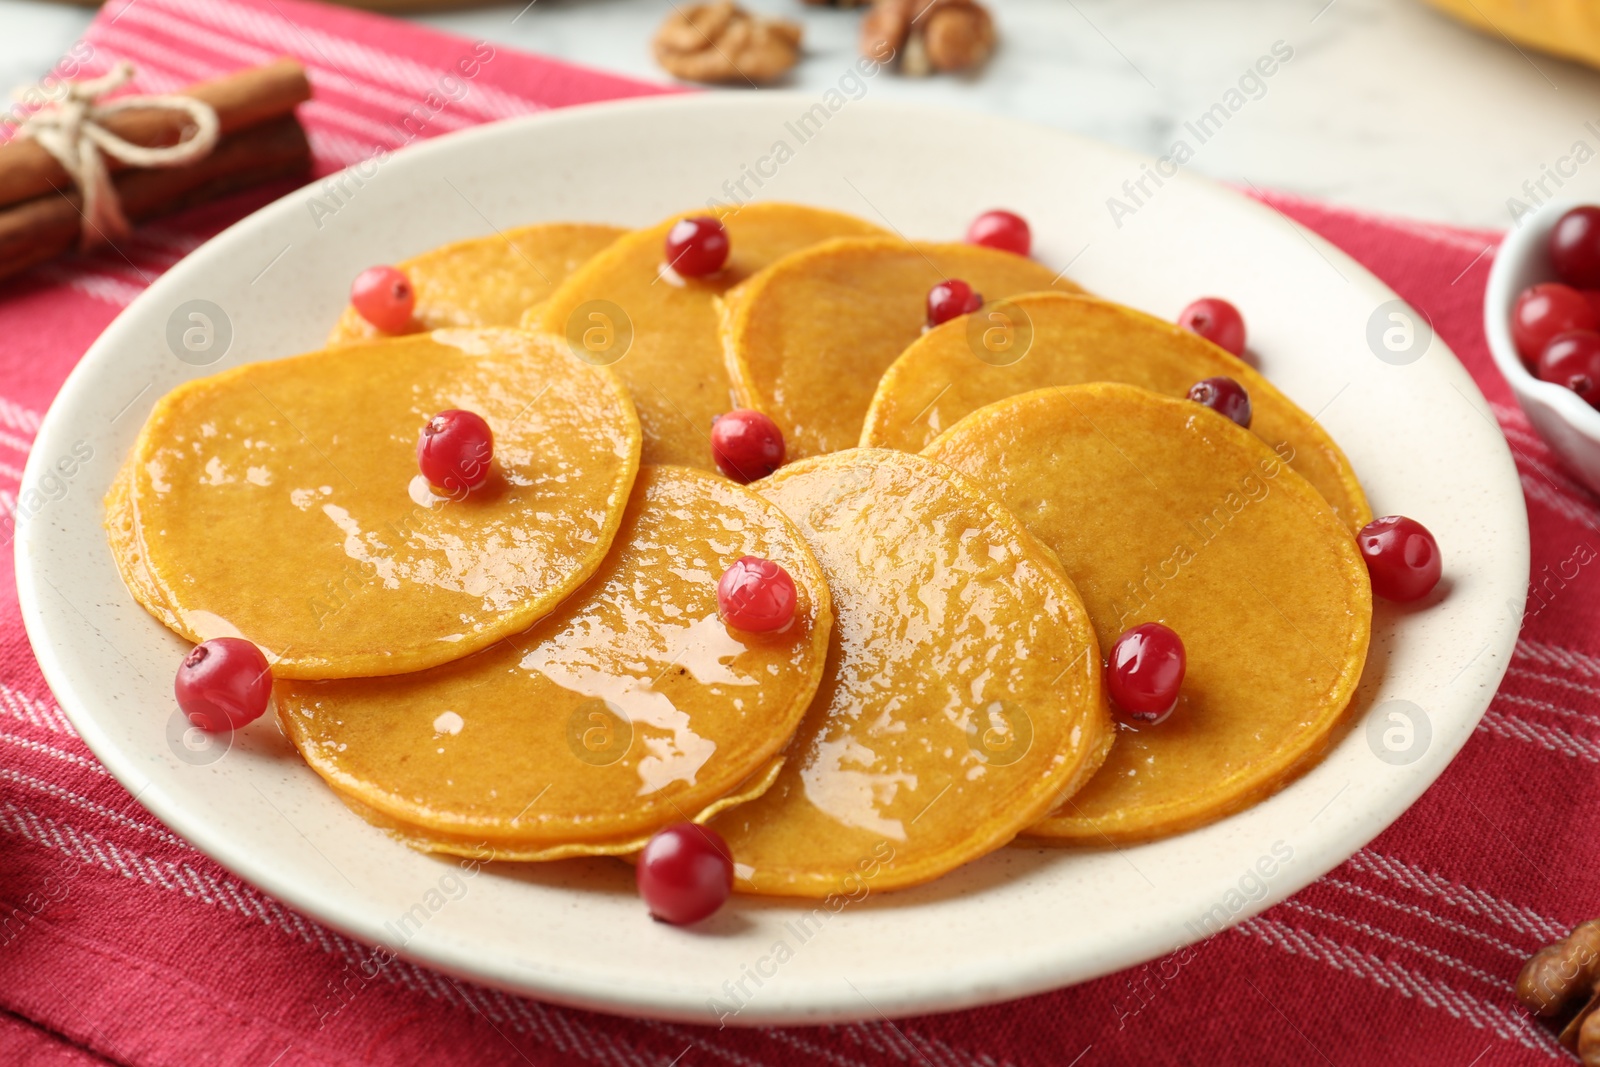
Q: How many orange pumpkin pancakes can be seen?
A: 8